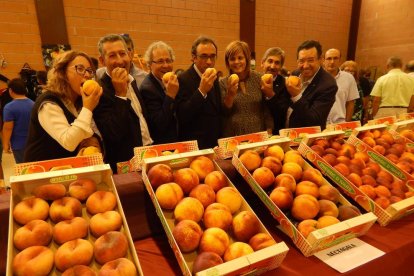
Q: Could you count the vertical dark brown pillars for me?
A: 3